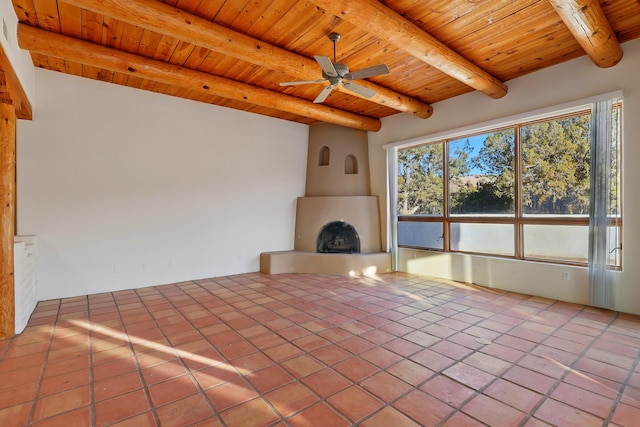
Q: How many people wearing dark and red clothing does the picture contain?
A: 0